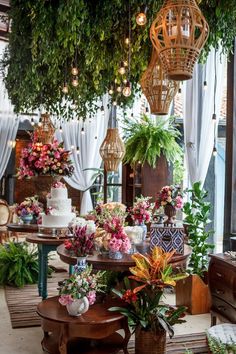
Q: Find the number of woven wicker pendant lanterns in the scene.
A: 4